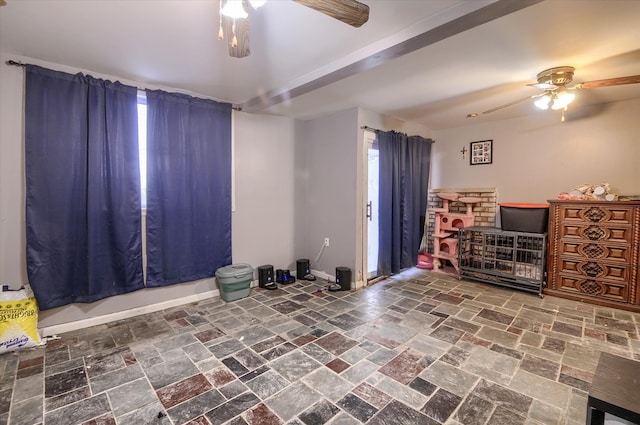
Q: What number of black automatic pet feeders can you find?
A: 3